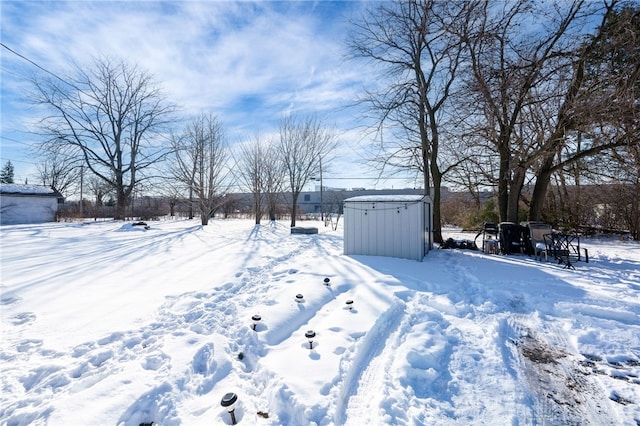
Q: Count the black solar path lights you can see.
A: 6